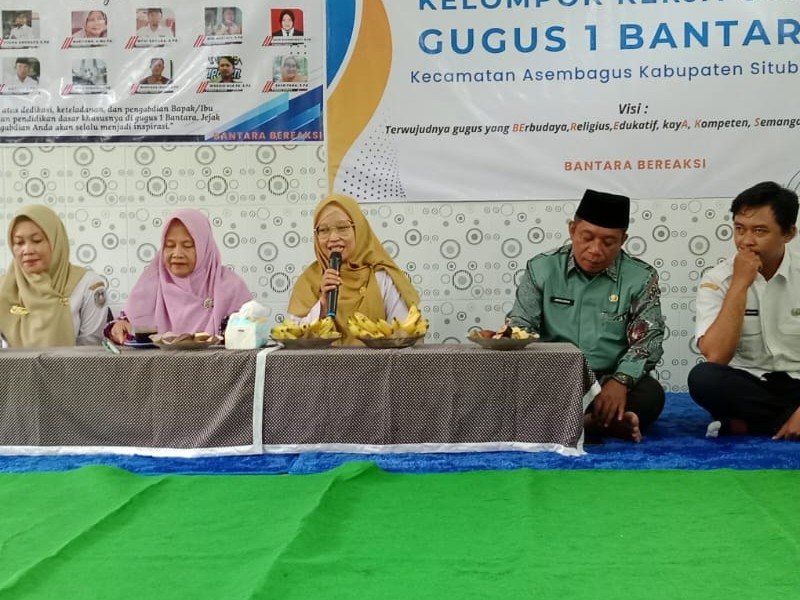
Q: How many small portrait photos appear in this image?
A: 10